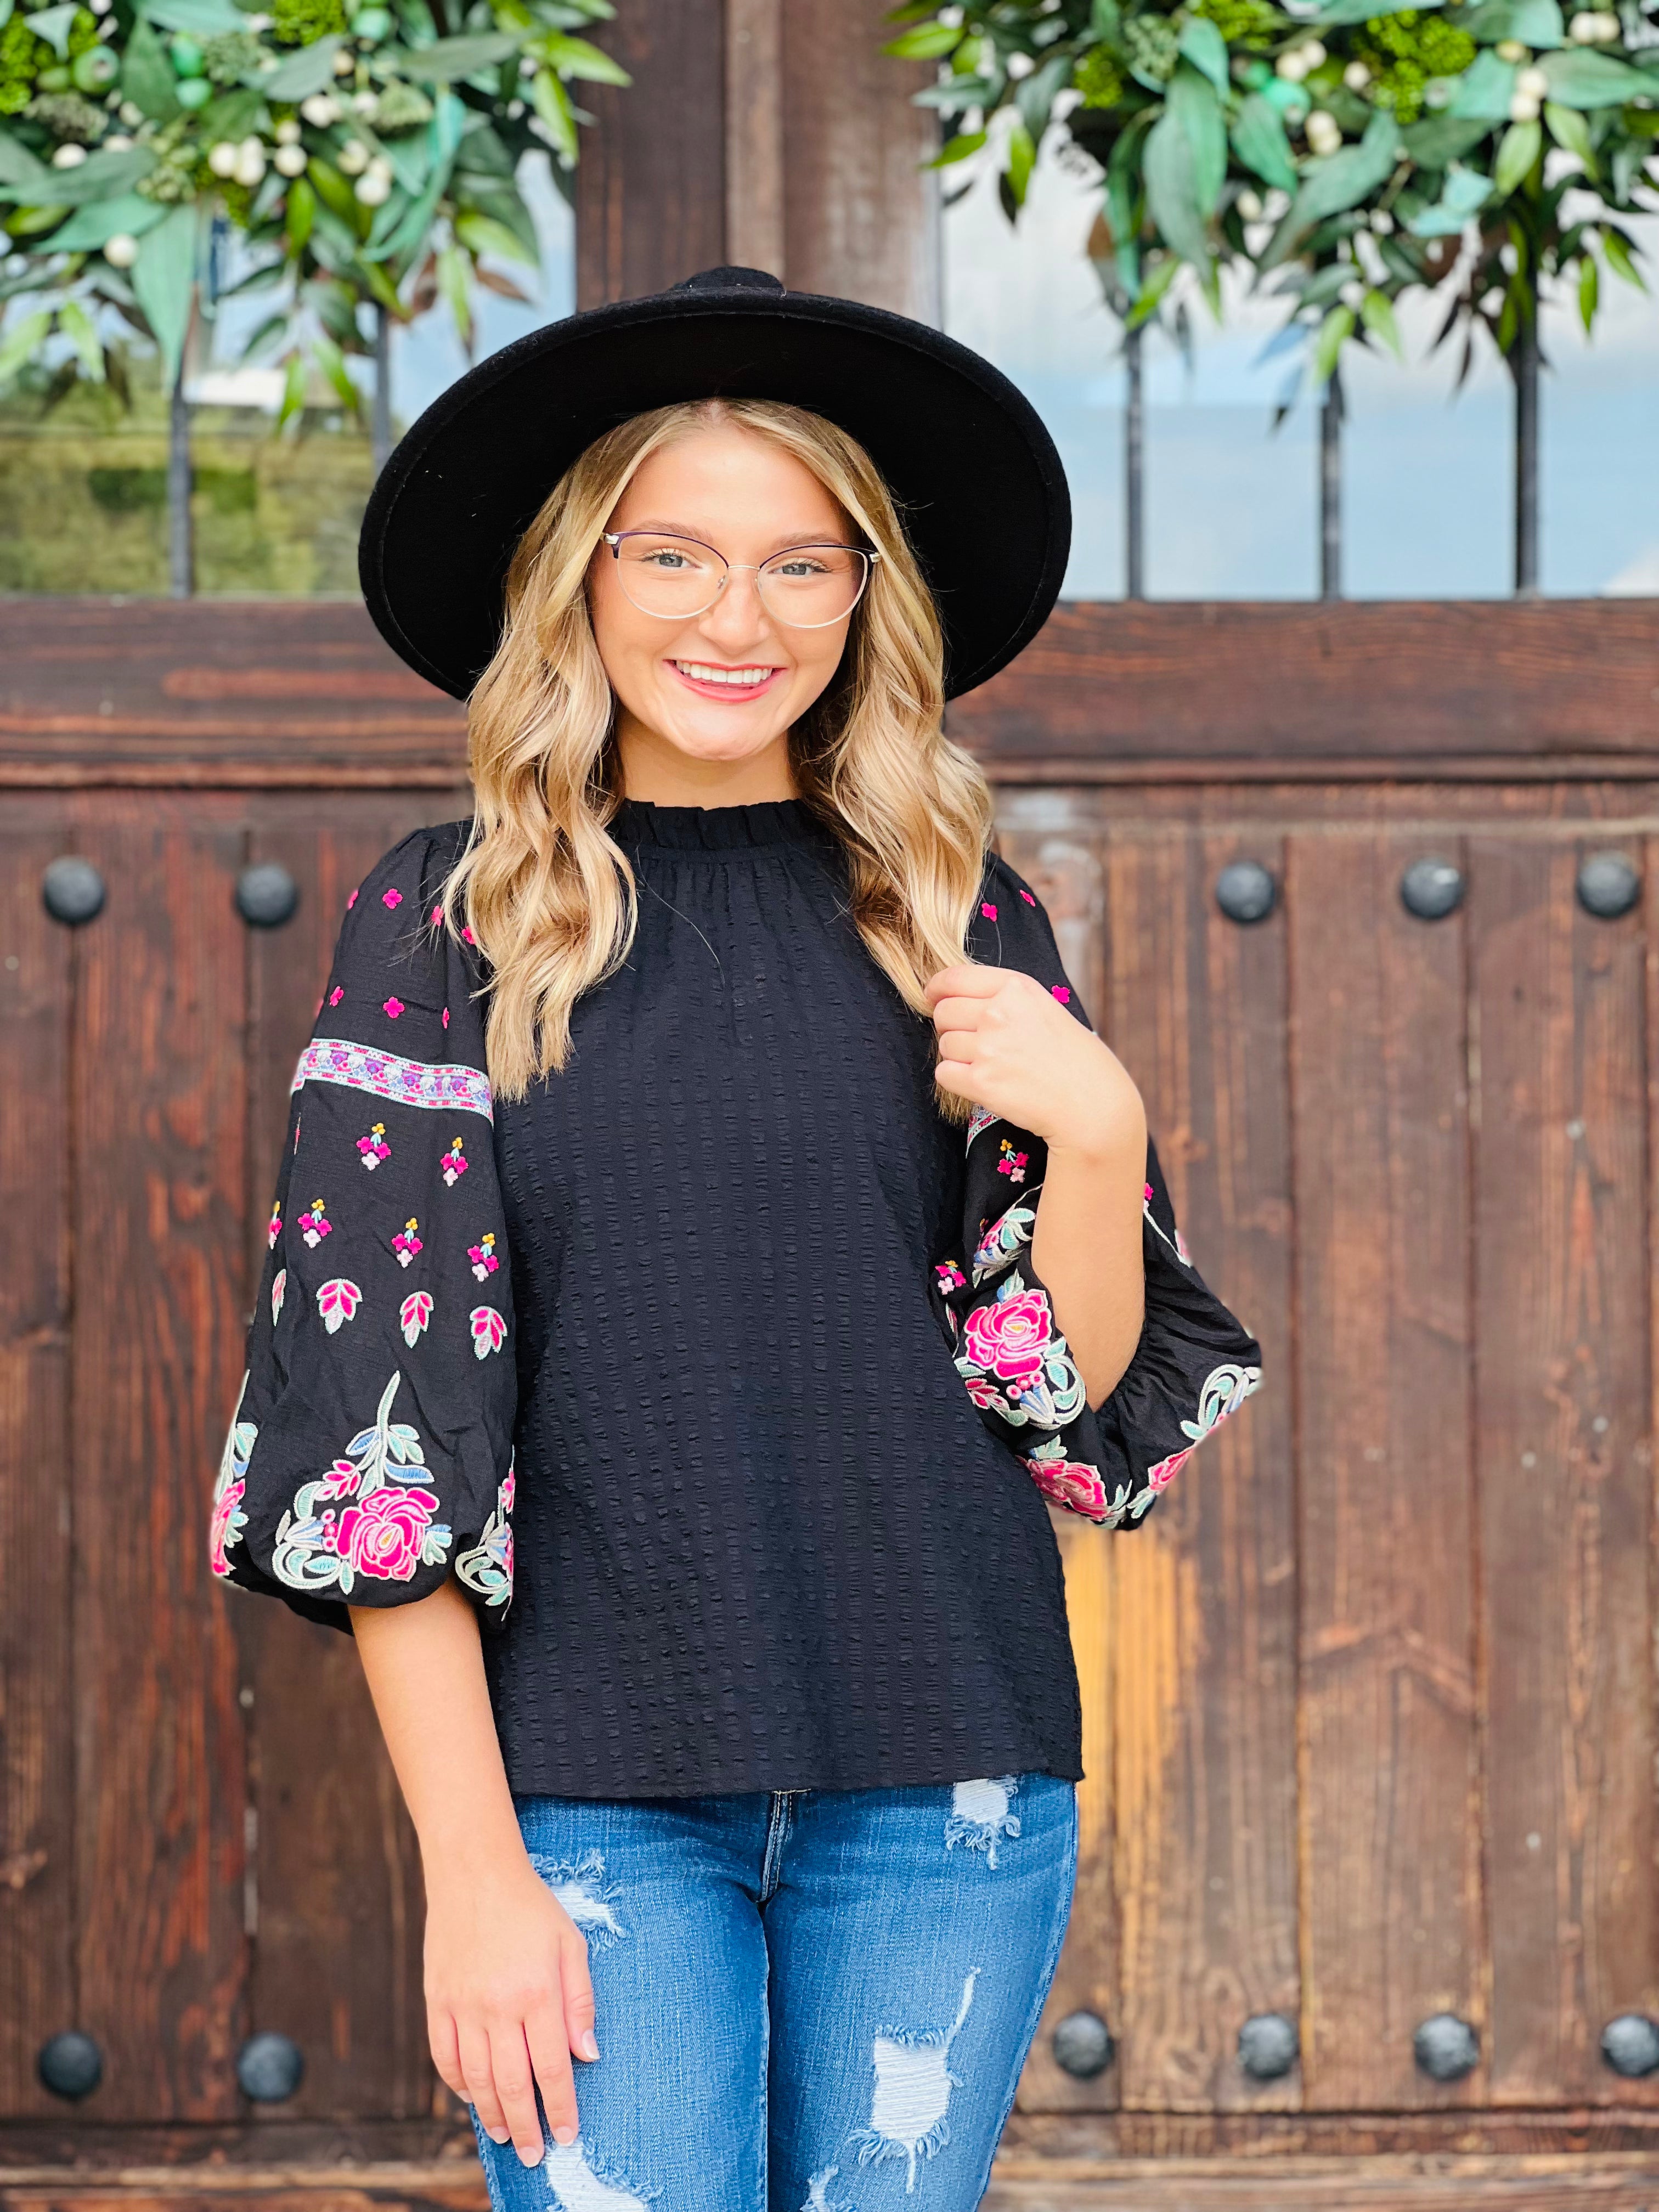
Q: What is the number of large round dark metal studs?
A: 11